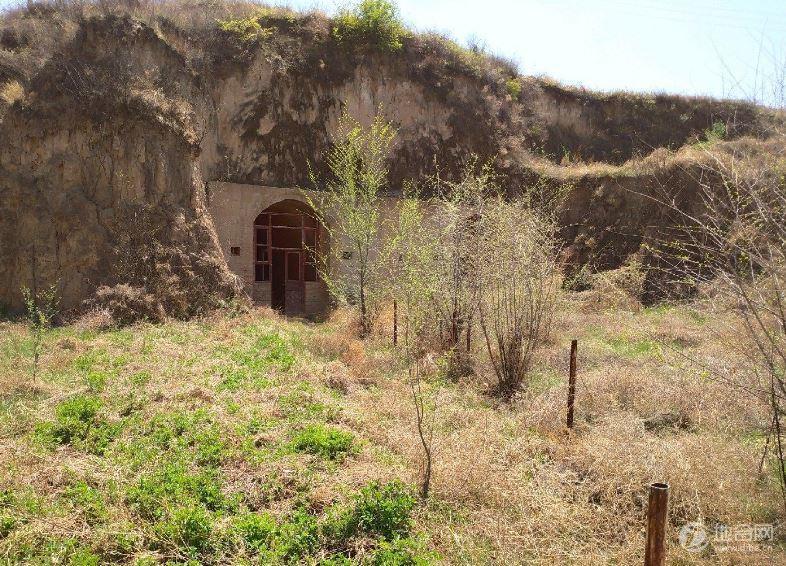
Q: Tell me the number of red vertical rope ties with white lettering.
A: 0